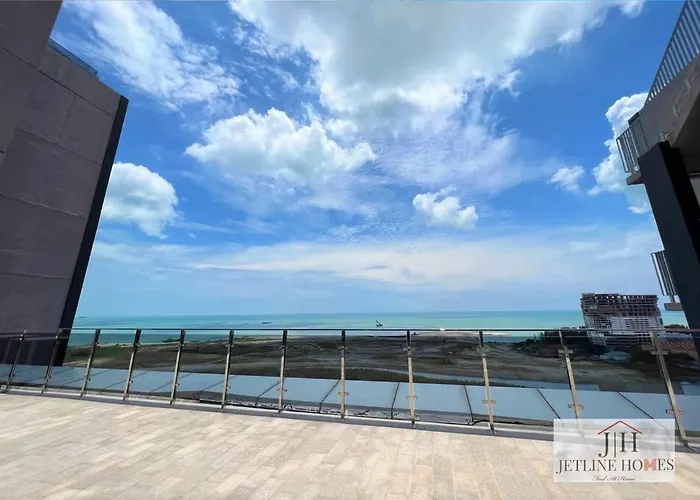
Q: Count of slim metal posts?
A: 12